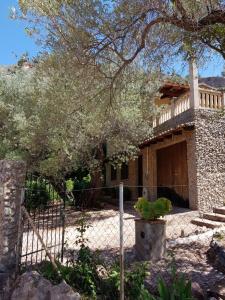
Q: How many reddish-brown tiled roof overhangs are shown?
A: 2